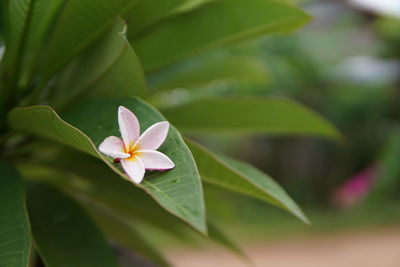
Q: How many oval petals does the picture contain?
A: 5